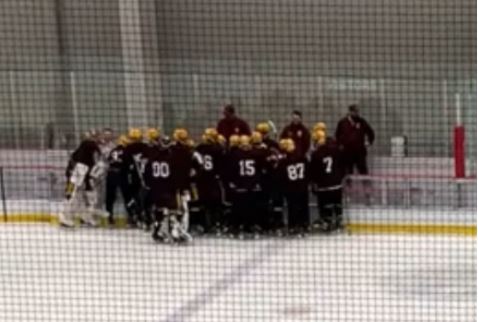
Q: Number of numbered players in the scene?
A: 5